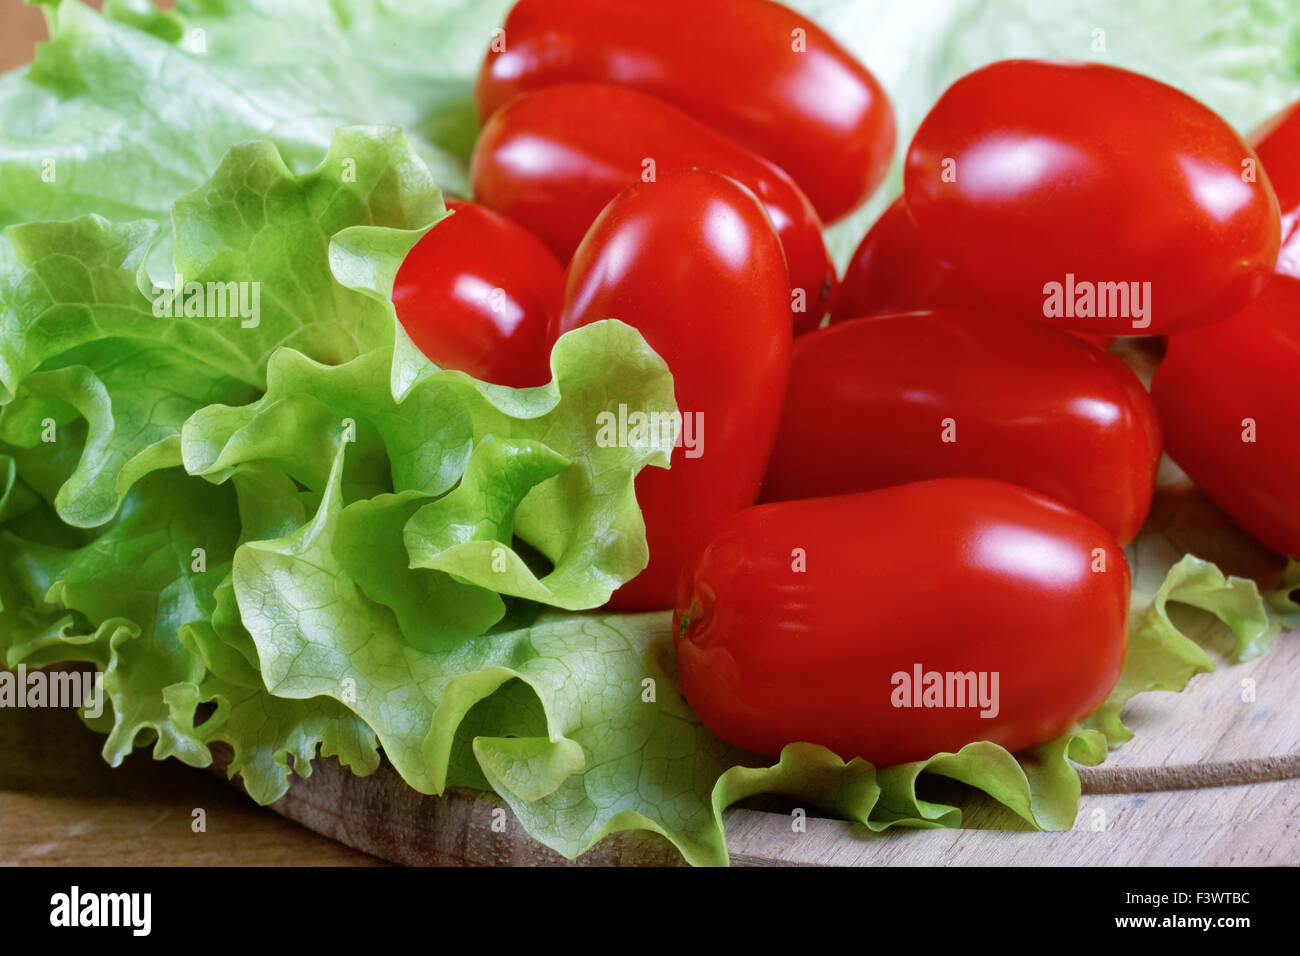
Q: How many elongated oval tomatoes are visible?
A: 10